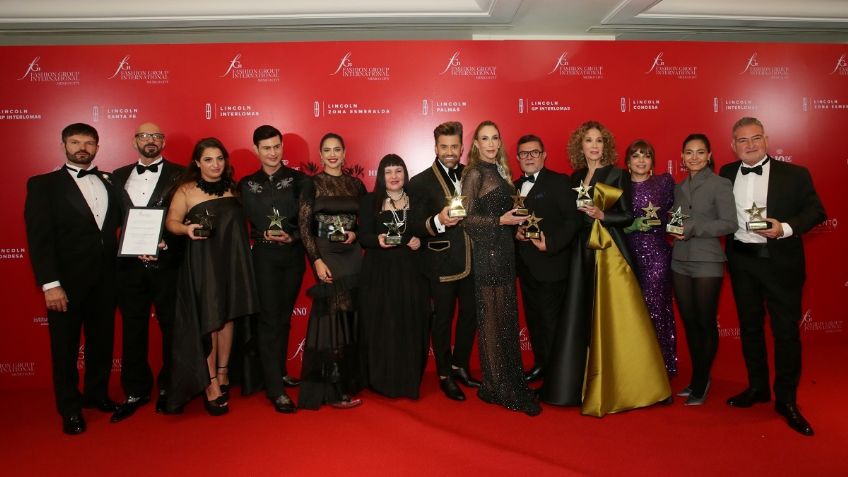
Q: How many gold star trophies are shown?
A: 11